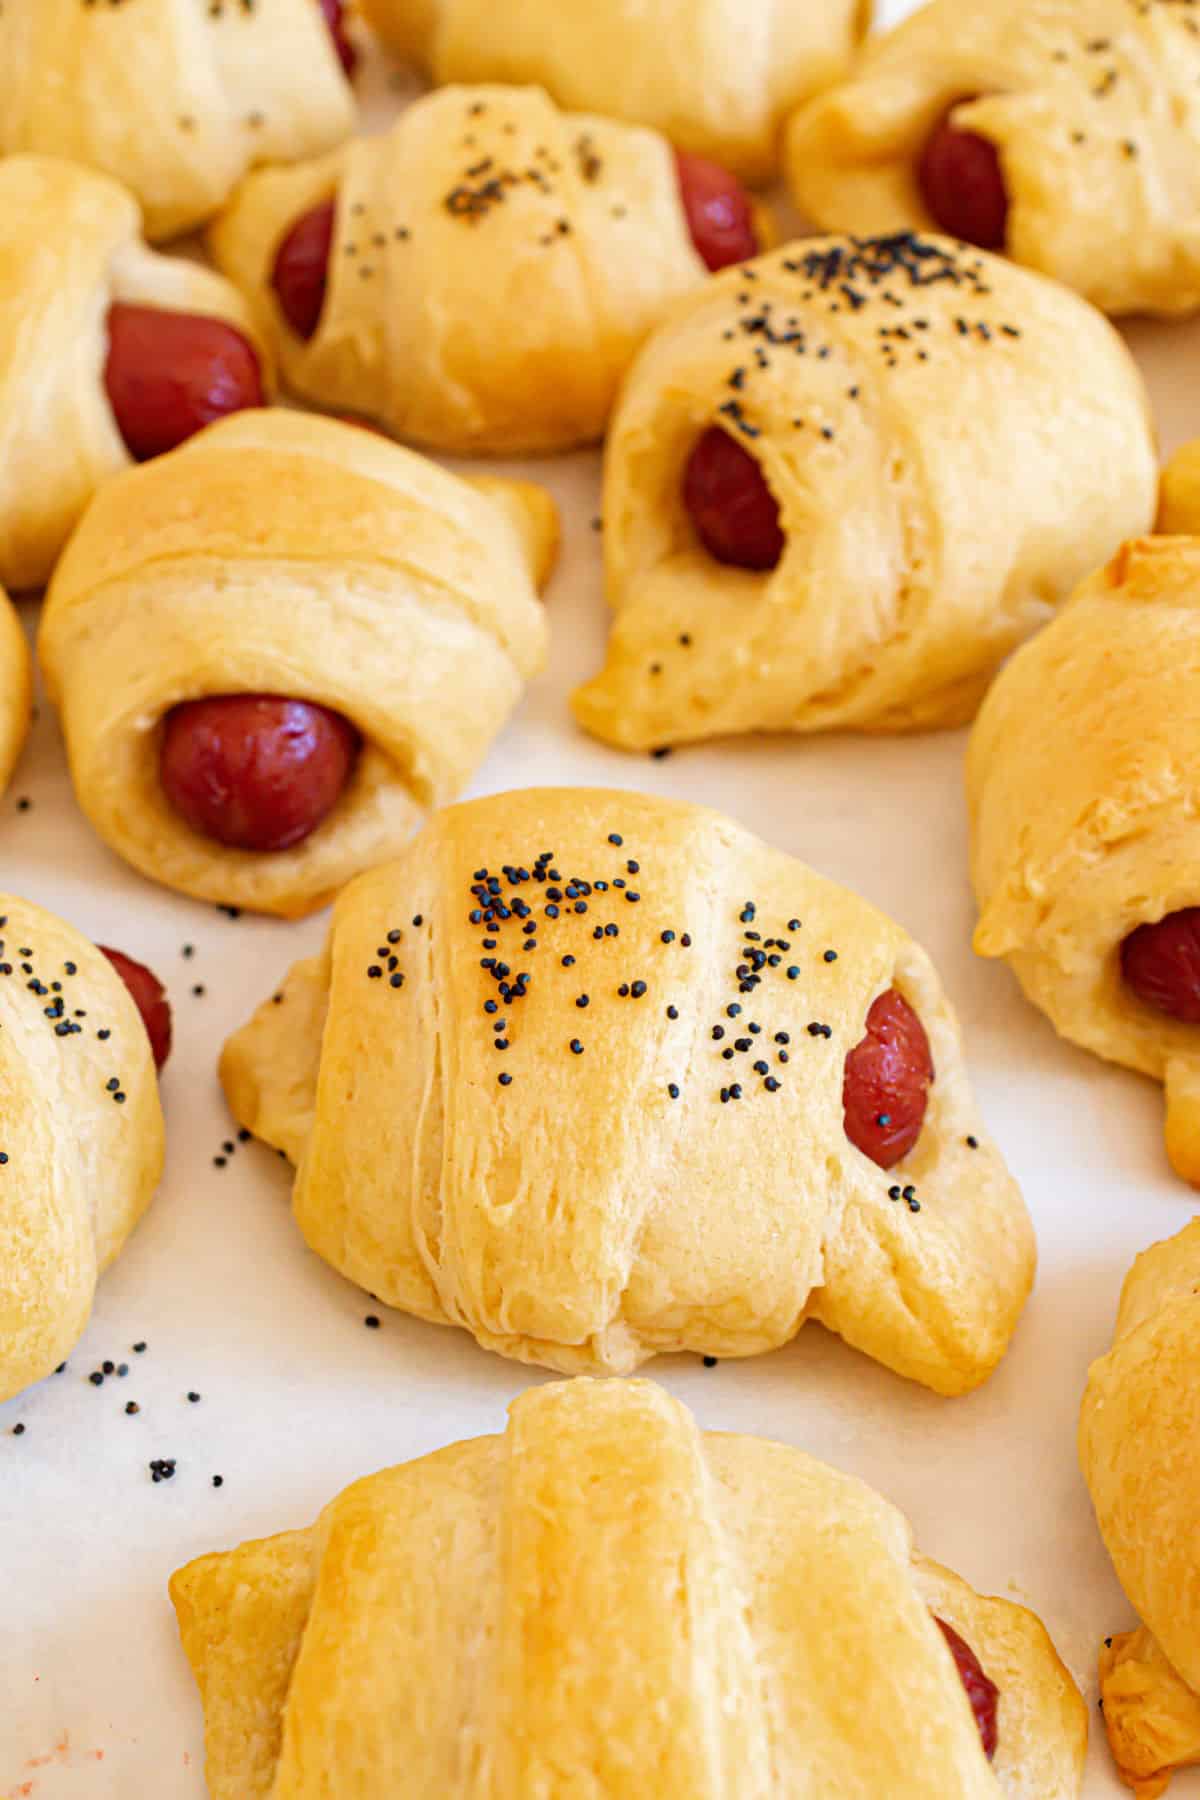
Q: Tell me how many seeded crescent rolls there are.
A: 6